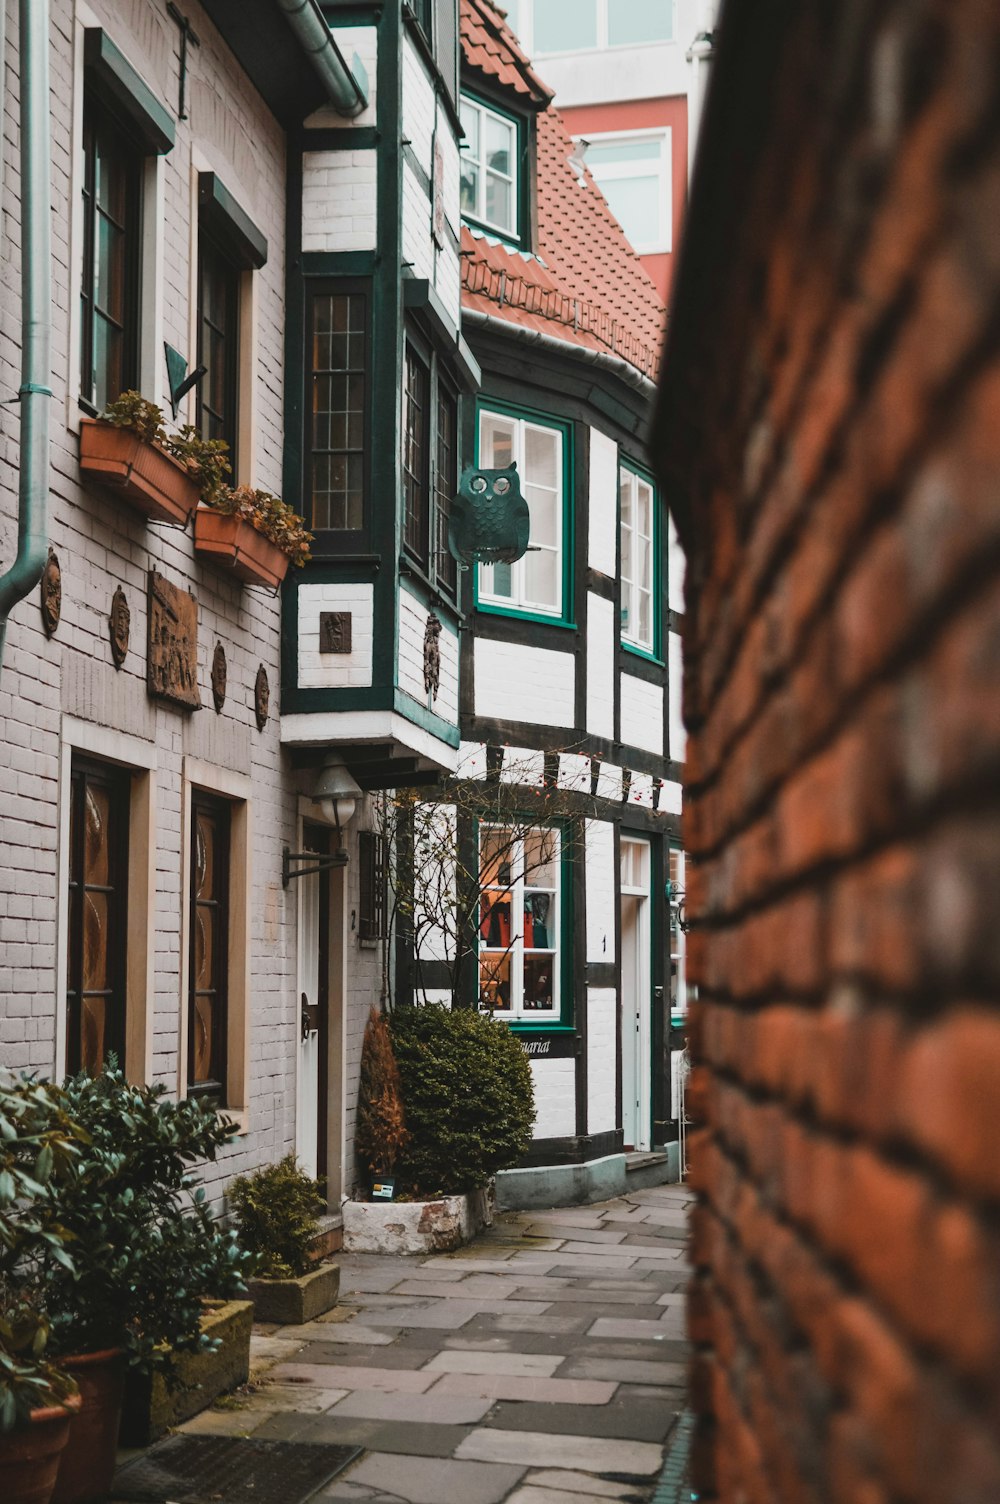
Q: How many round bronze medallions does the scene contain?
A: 4